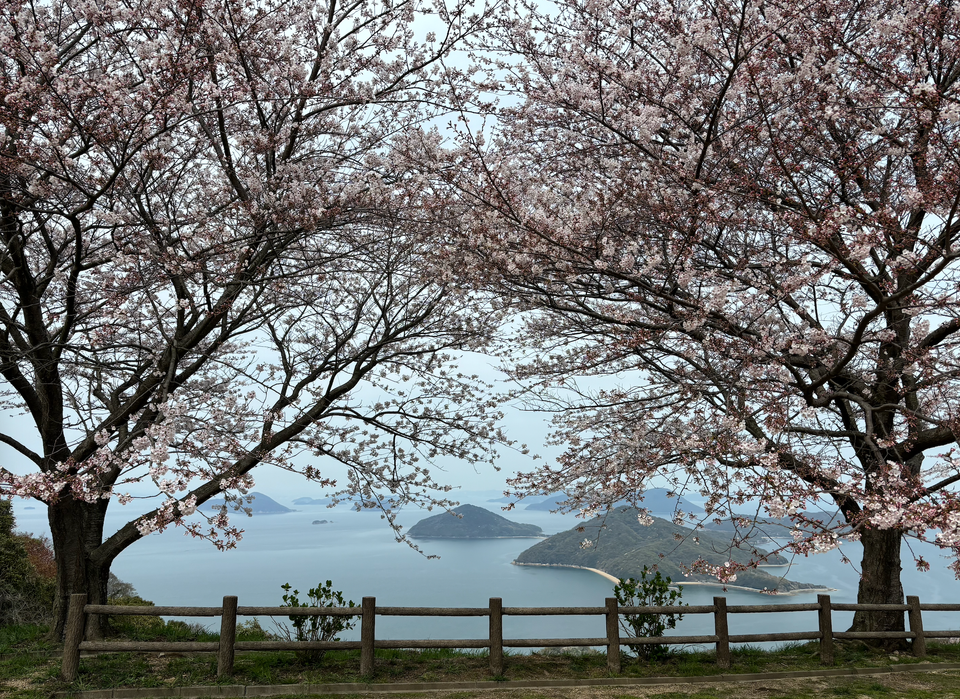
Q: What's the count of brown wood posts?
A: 8